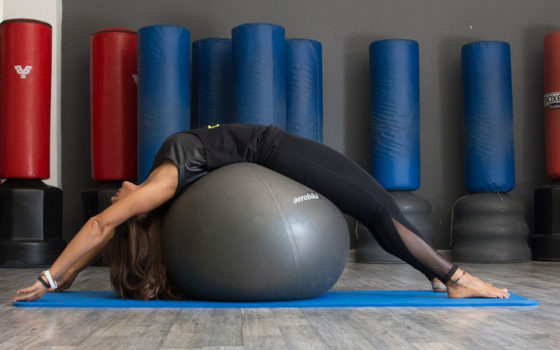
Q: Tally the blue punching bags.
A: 6